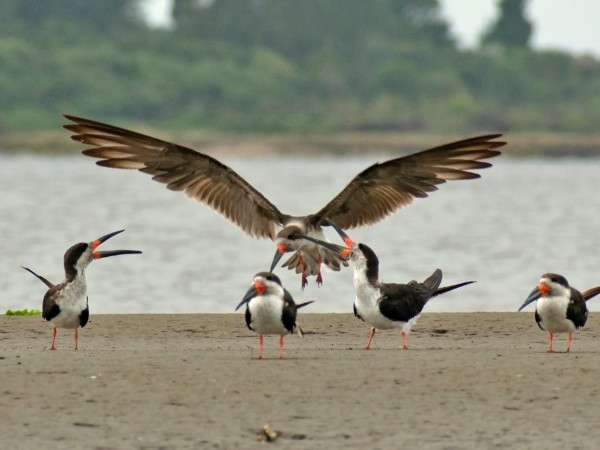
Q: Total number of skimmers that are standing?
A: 4